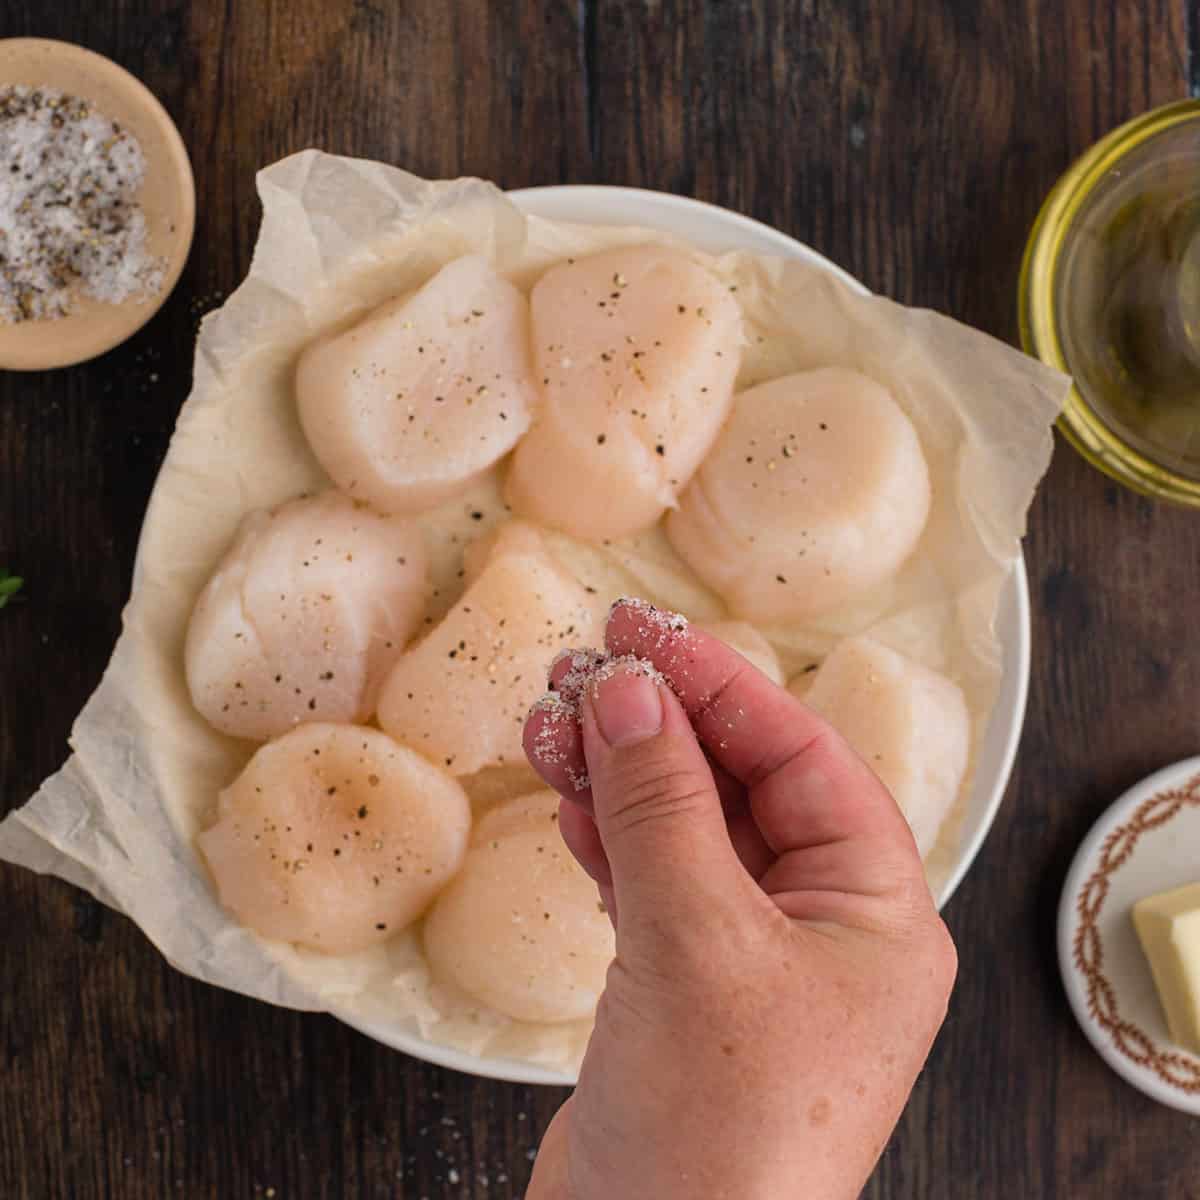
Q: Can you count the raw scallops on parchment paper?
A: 9